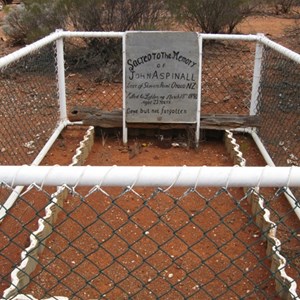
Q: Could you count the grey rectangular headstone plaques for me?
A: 1